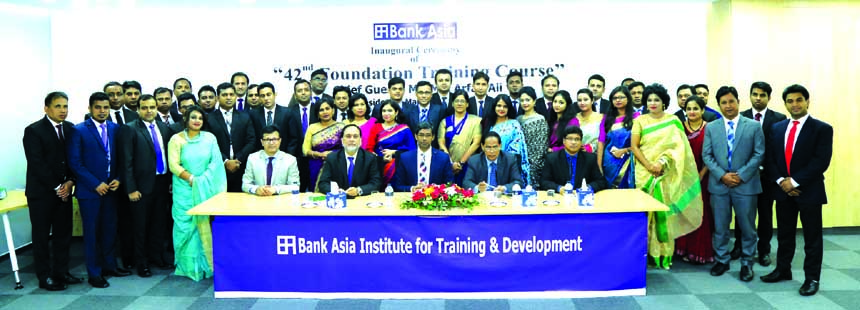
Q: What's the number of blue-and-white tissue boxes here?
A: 3